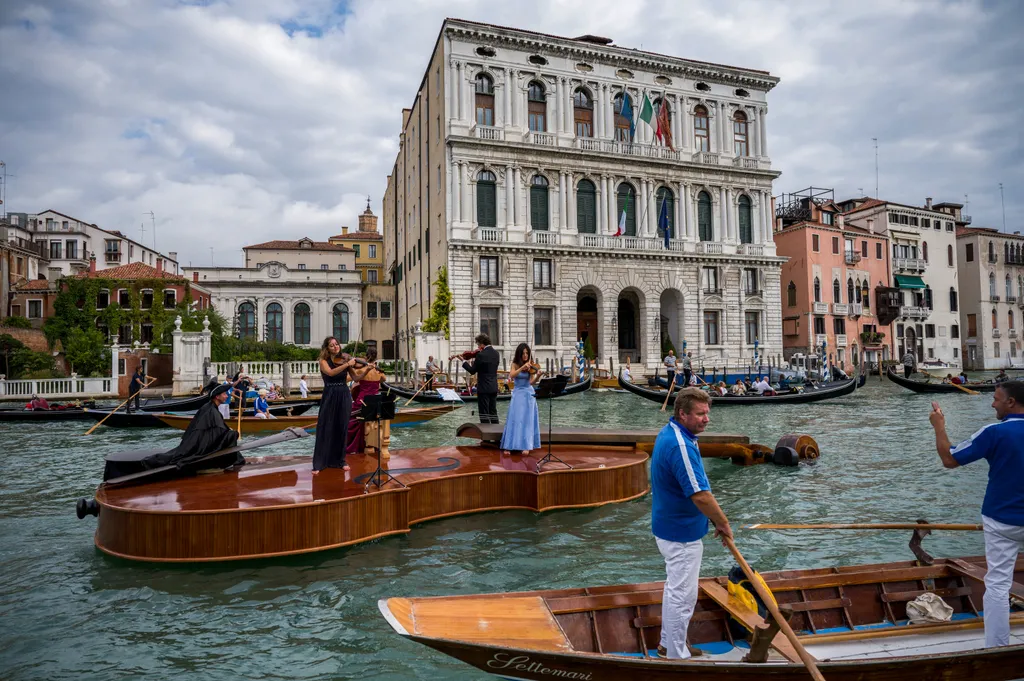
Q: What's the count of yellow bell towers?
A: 1